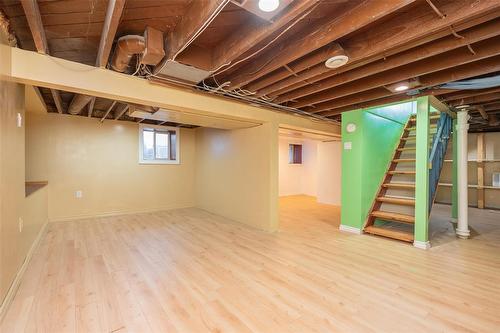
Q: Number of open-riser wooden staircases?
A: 1